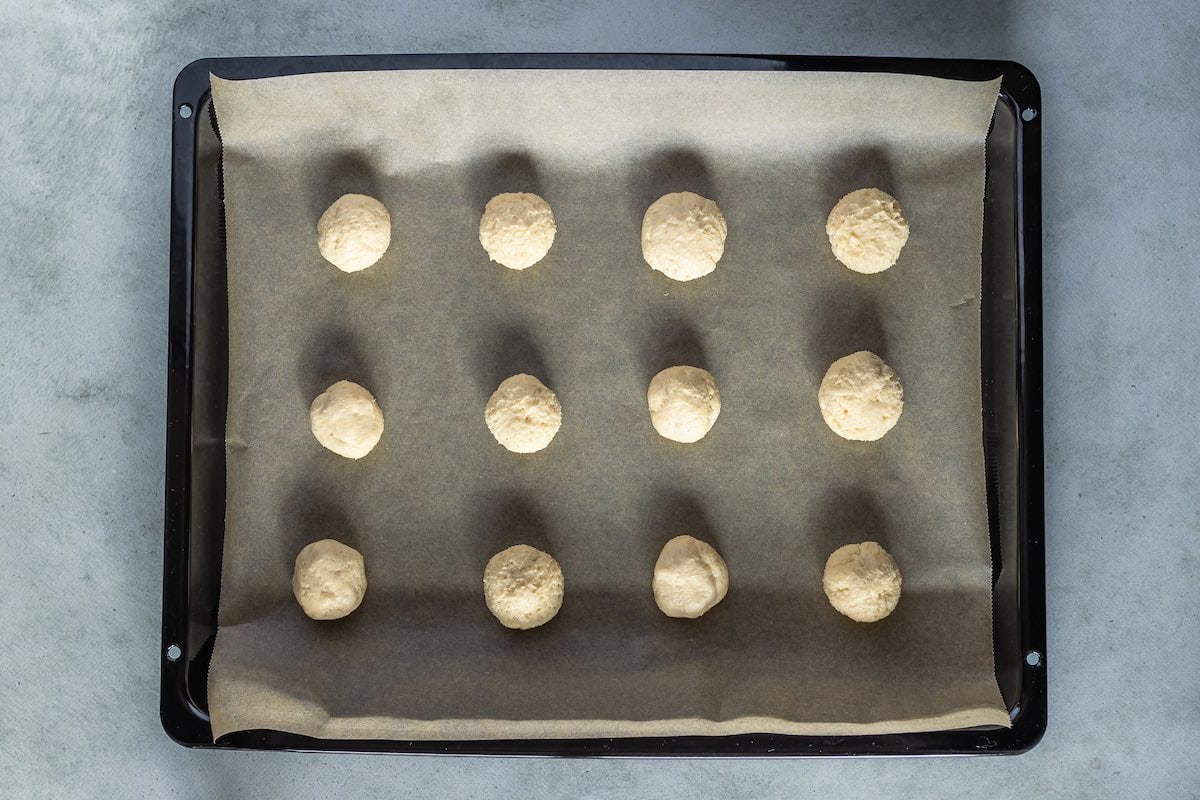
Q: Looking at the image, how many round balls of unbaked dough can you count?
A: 12